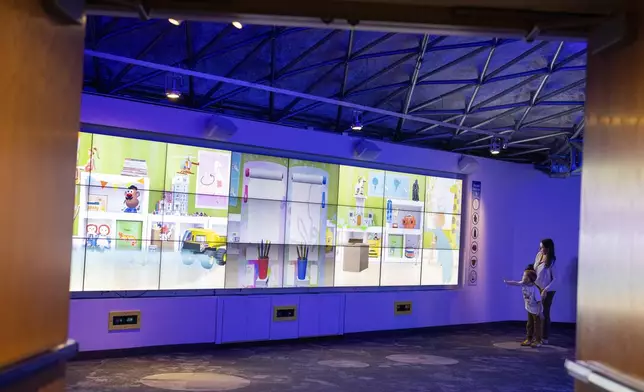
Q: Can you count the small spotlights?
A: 5